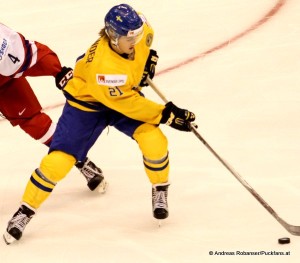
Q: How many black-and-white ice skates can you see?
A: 3